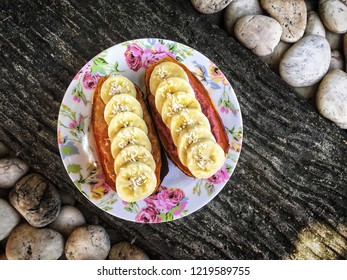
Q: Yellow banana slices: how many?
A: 12